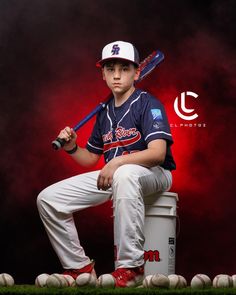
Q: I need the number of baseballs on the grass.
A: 12